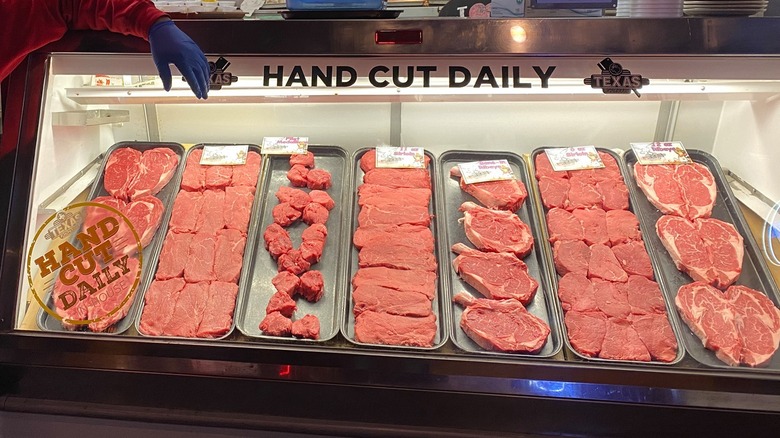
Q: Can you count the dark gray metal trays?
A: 7